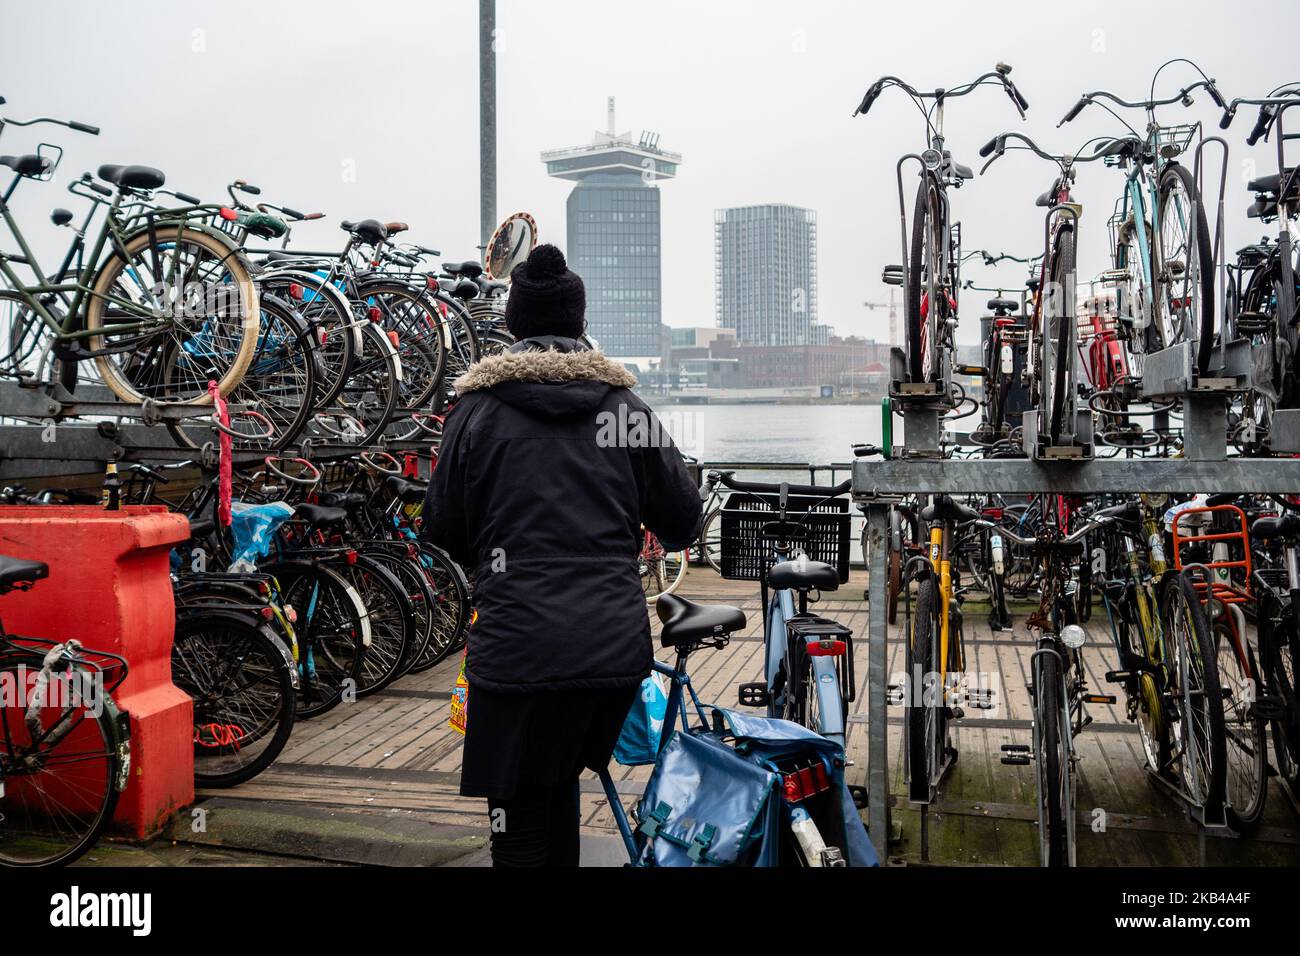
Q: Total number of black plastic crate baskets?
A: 1